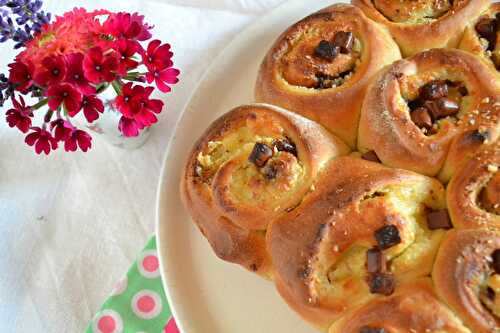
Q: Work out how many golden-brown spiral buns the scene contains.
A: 9